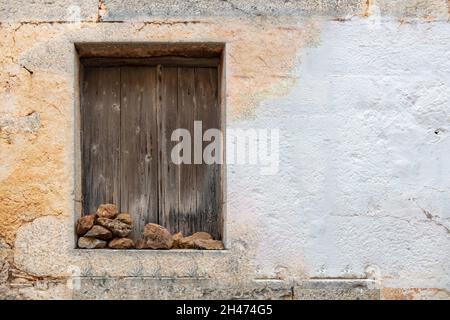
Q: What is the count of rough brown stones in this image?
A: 12